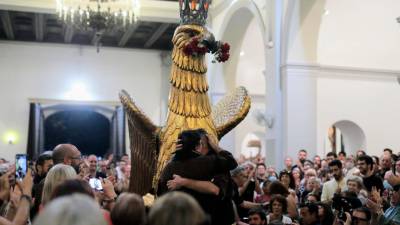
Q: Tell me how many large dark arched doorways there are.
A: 1